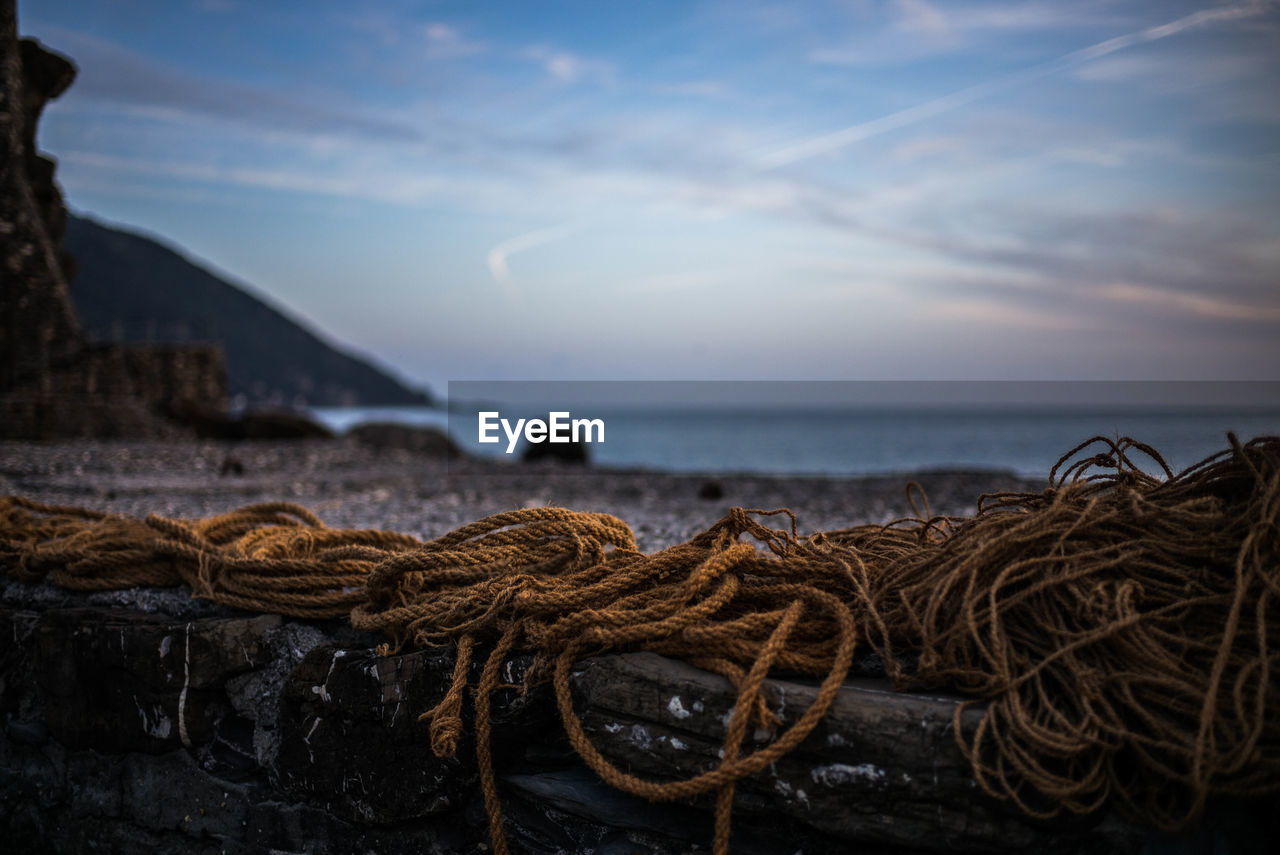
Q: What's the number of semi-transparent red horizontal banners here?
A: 0